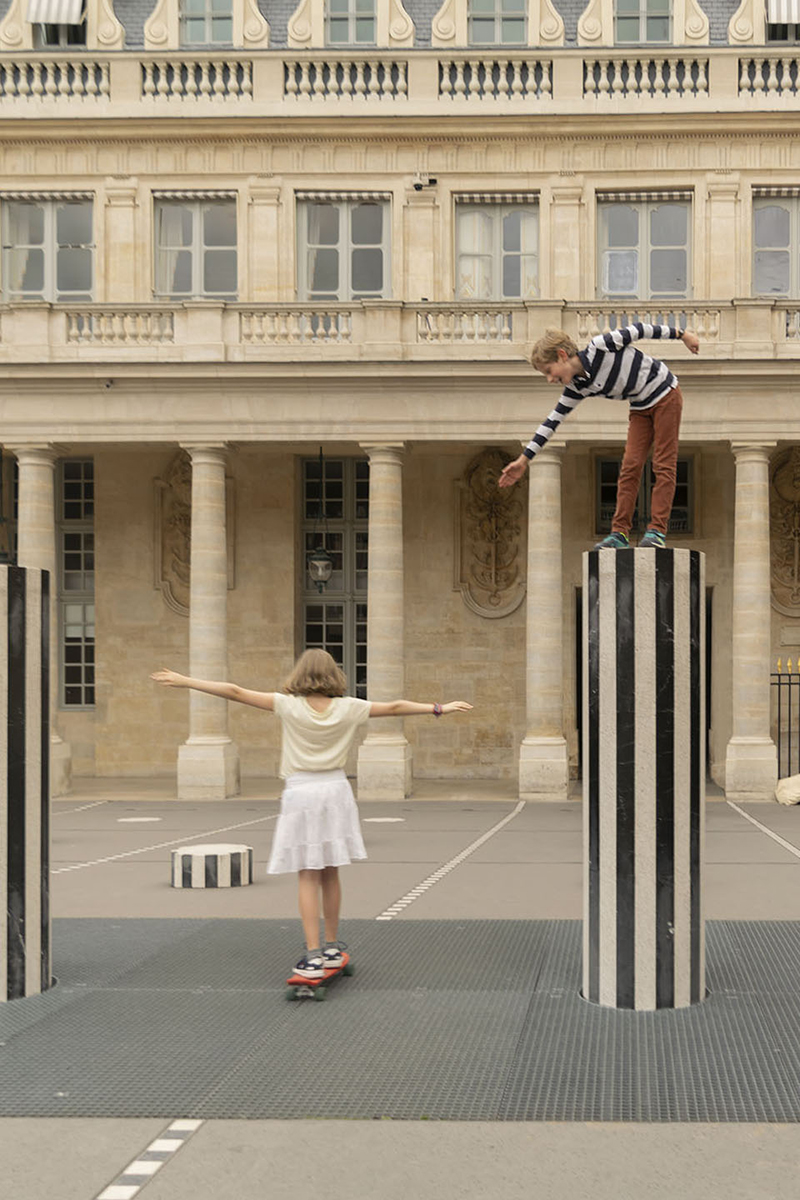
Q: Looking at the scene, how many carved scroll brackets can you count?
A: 11